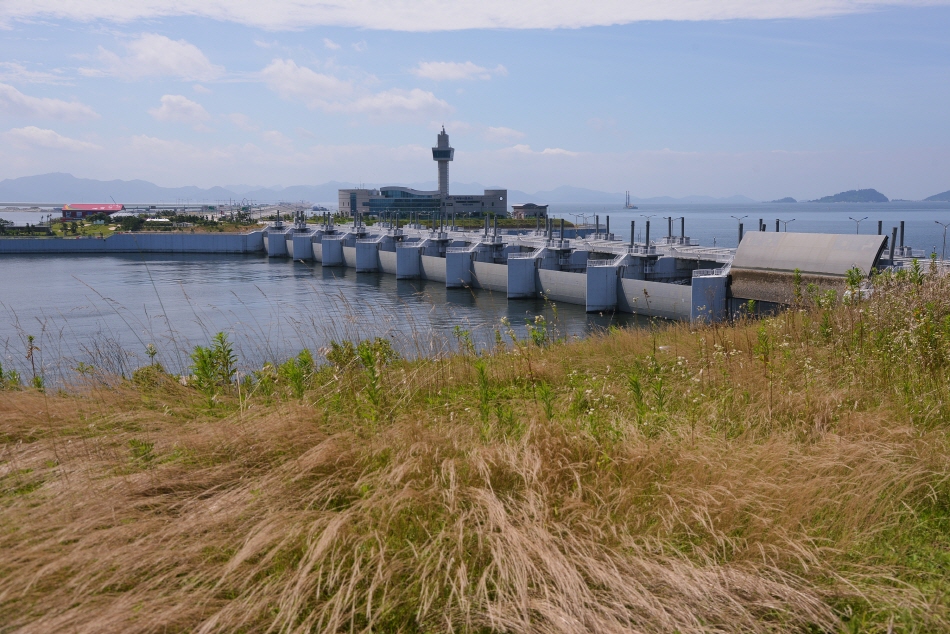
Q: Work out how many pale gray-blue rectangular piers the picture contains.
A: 9